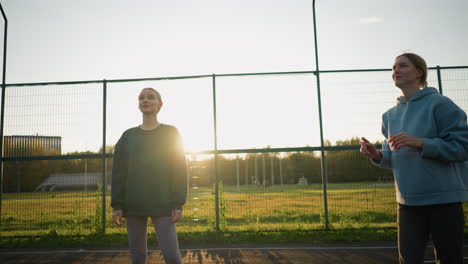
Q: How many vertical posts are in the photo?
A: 5